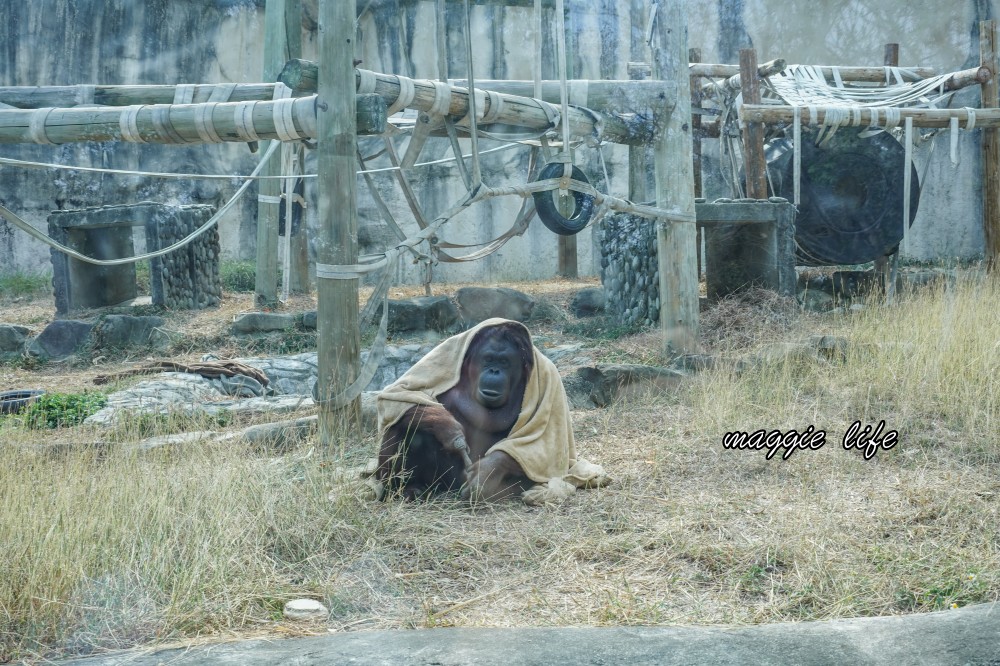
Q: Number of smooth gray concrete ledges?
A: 1